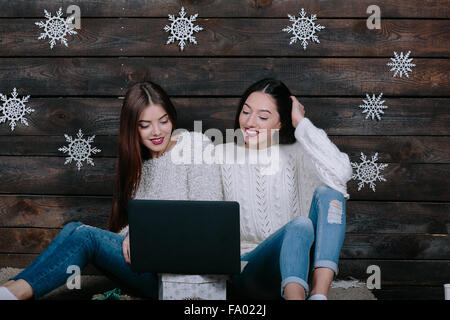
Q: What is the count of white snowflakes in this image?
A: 8